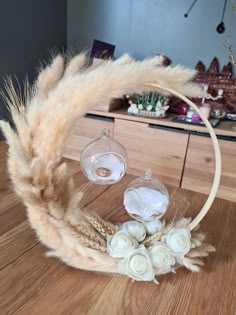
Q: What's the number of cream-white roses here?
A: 6